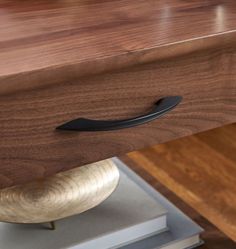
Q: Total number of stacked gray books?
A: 2